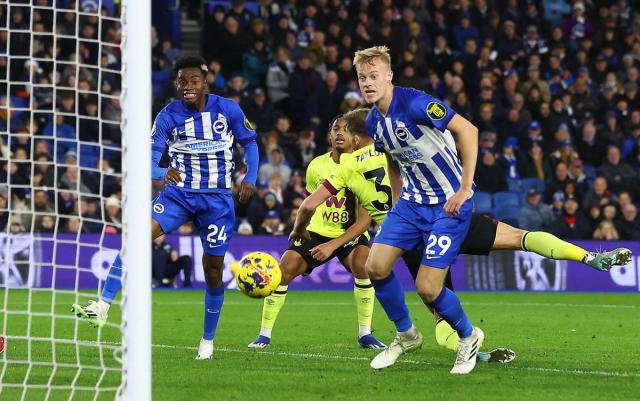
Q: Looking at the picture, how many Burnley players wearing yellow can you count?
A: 2